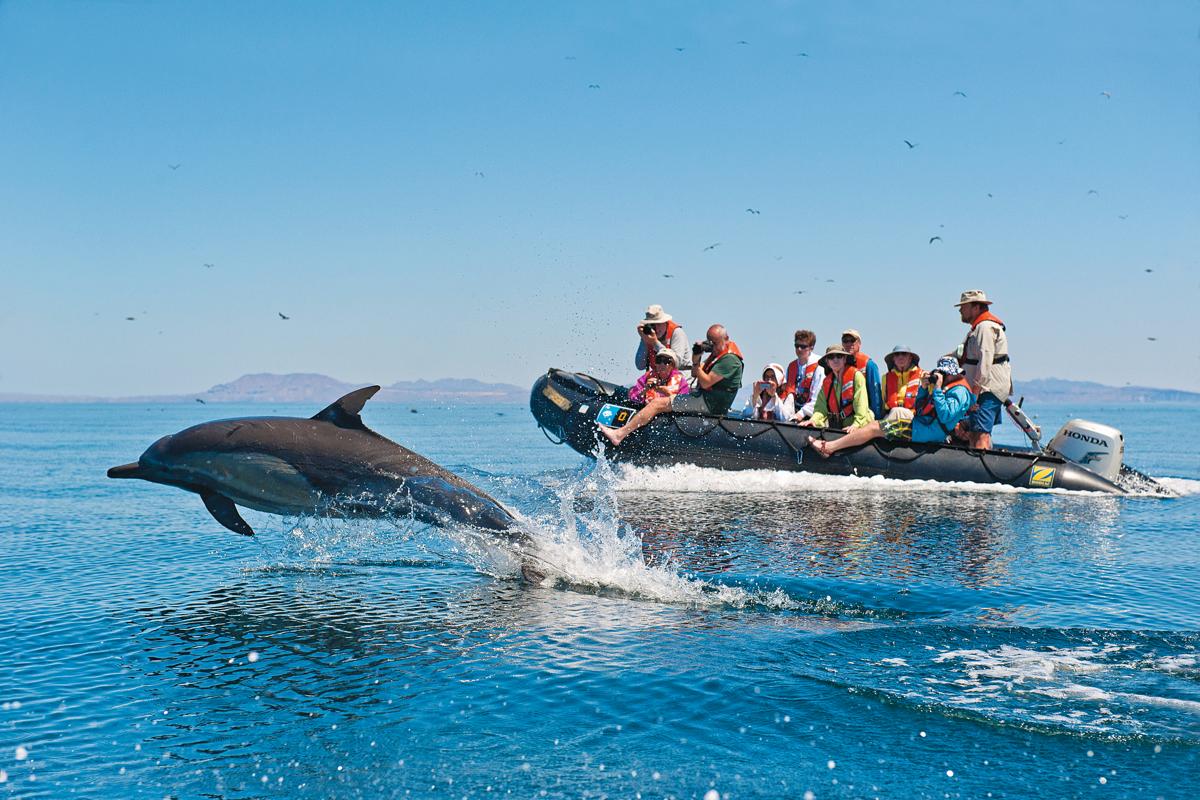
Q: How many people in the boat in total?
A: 10